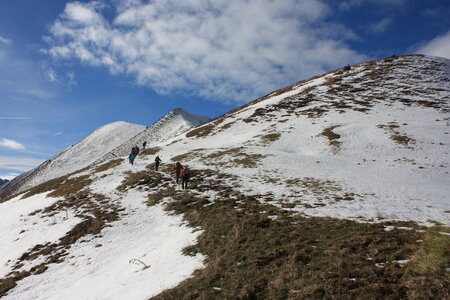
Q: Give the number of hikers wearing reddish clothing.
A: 2